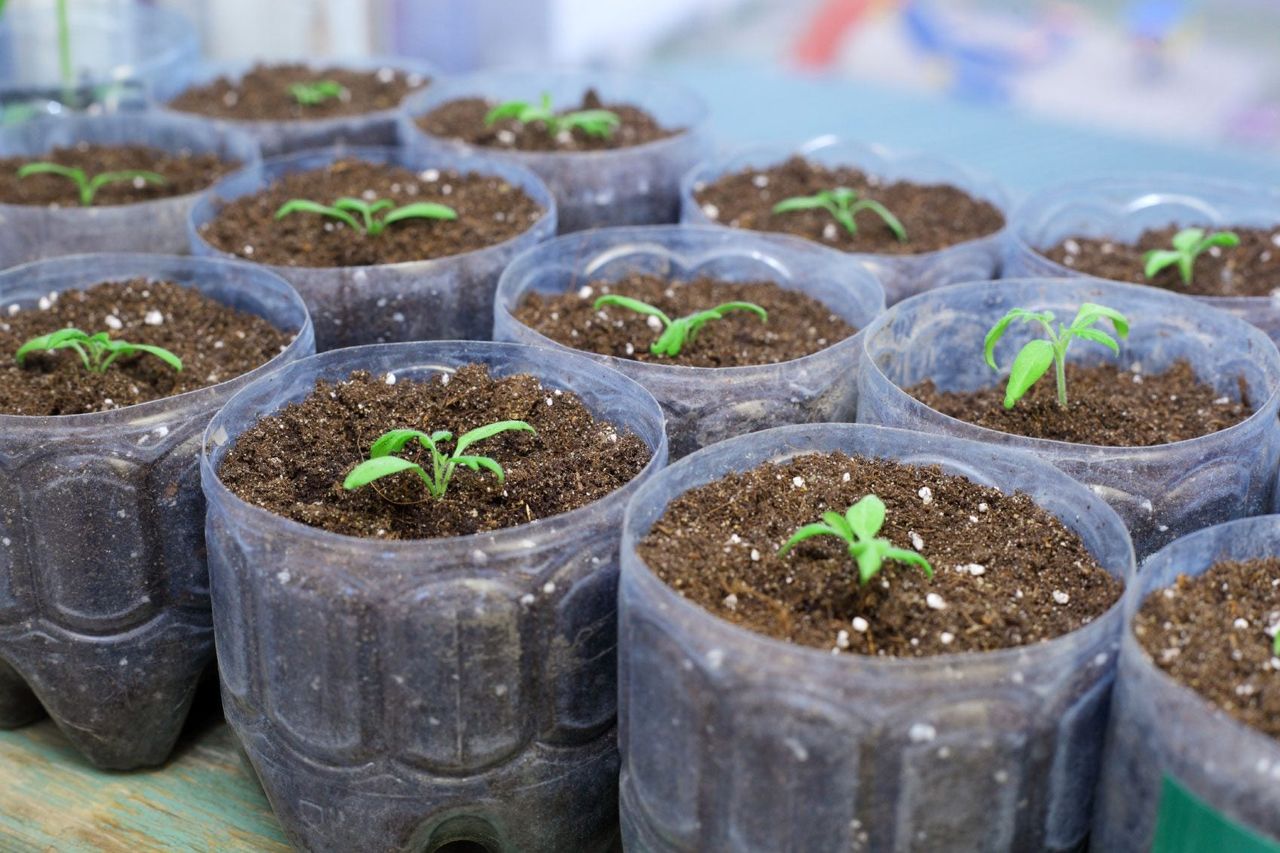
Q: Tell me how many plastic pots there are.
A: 12